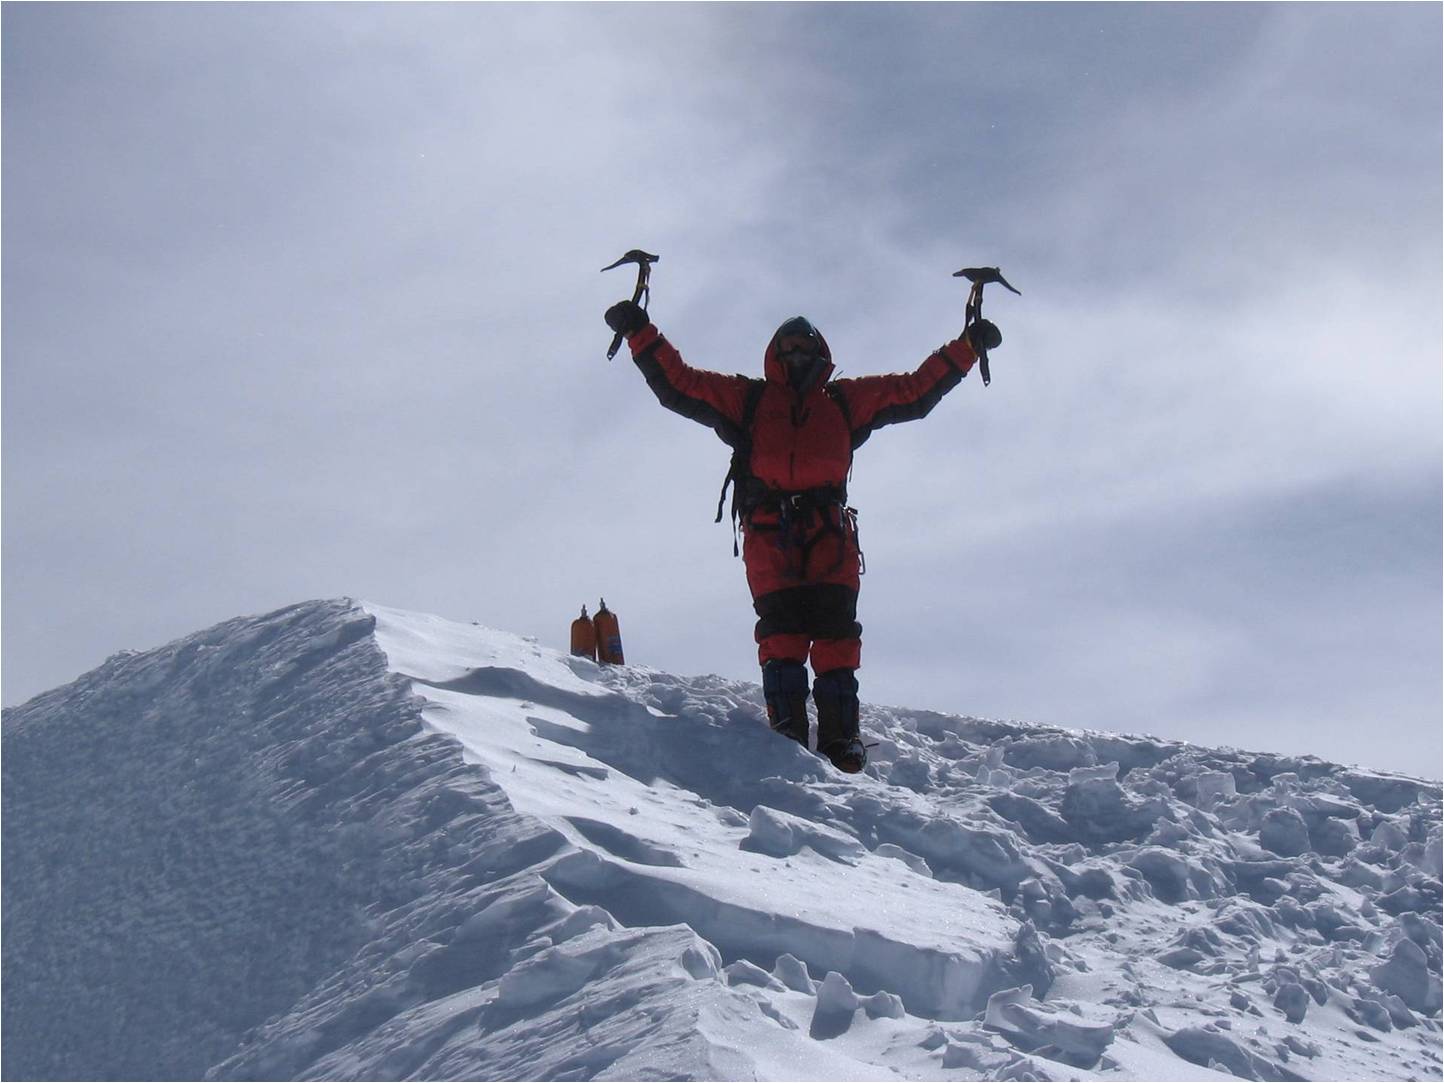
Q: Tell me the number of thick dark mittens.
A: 2